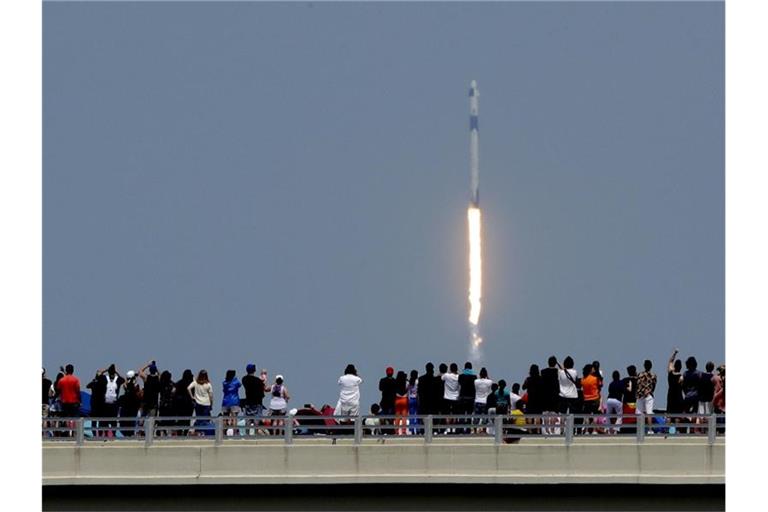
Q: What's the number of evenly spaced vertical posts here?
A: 10